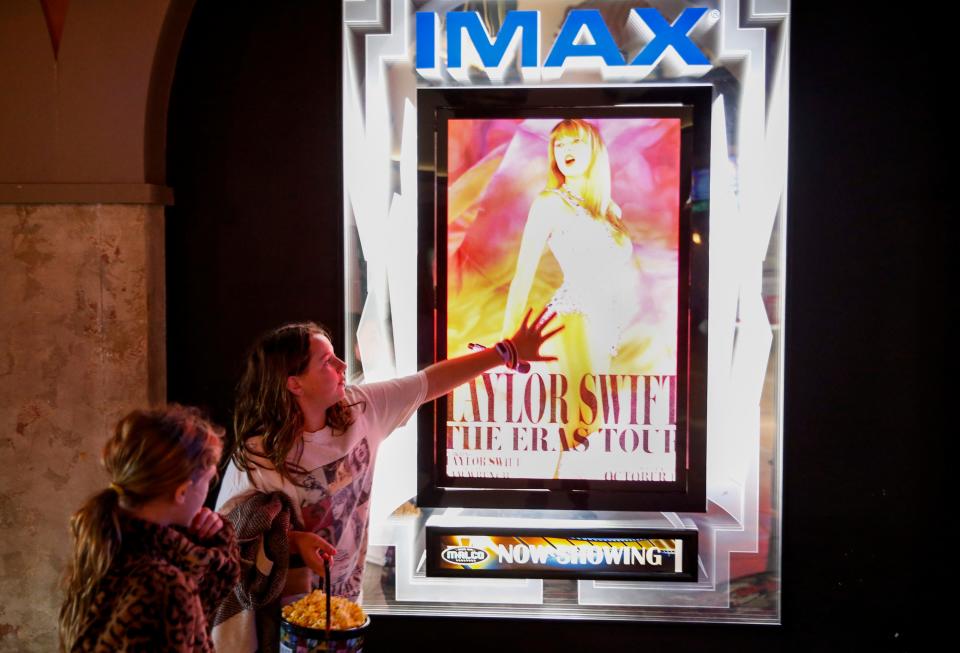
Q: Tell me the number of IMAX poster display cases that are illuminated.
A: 1